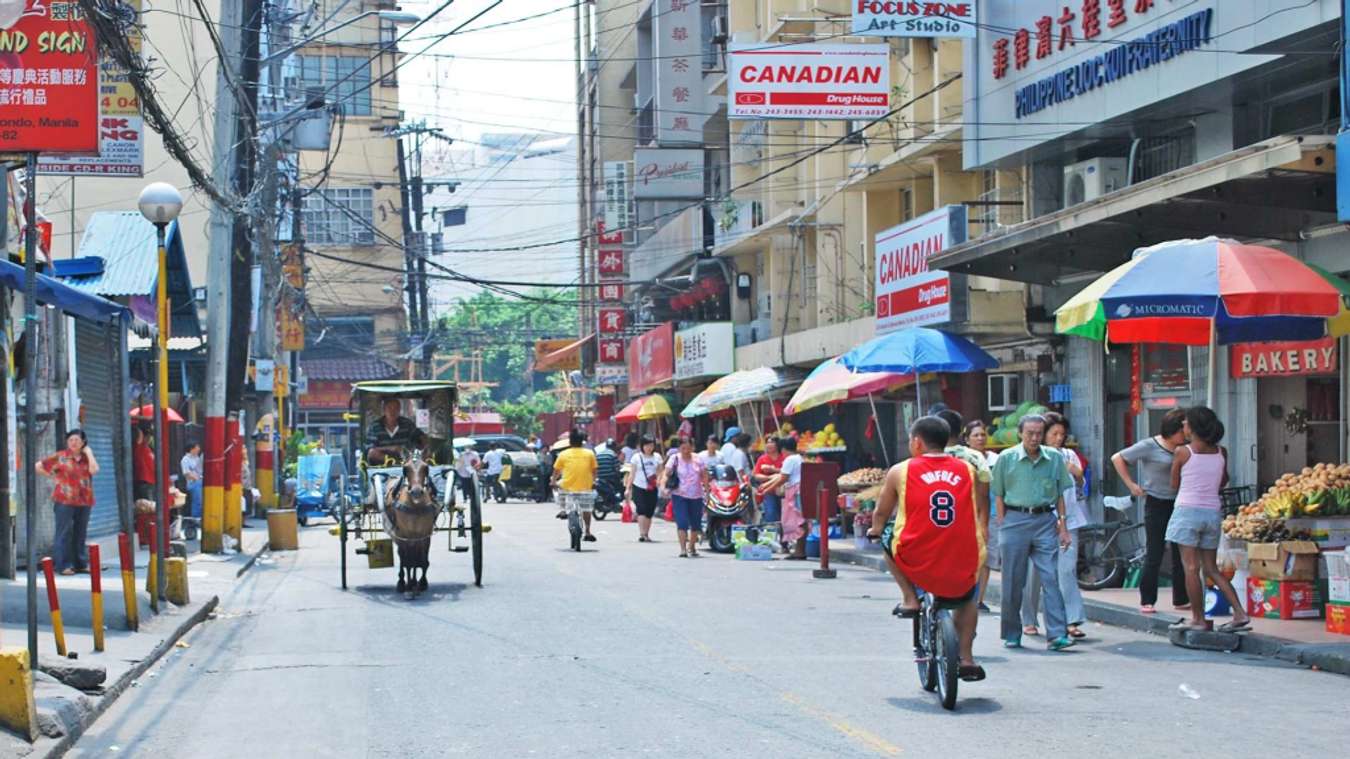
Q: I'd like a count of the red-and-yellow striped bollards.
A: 4